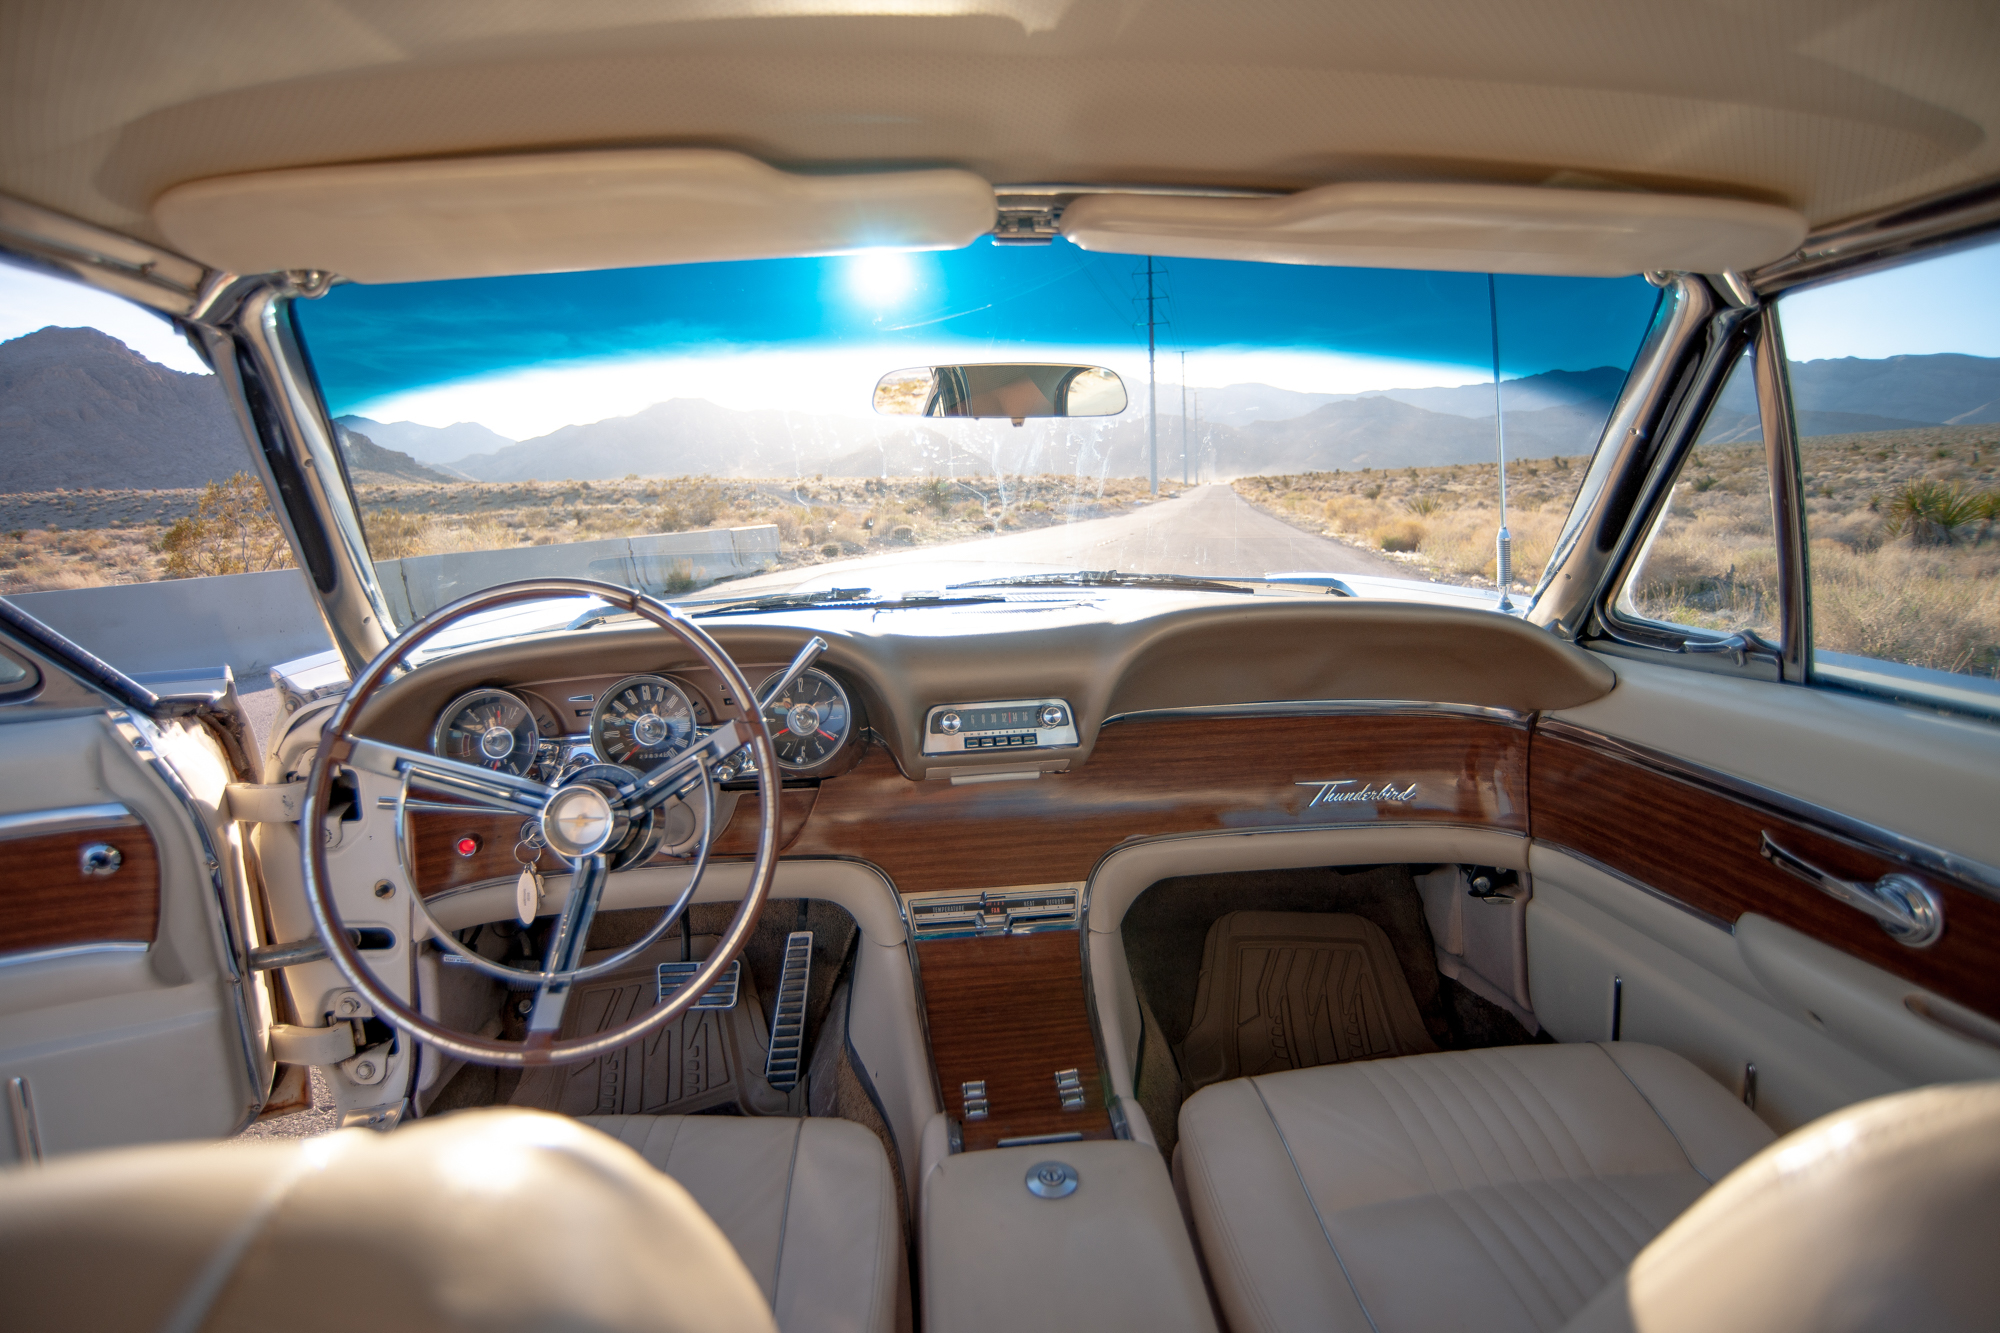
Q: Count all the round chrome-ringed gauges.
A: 3